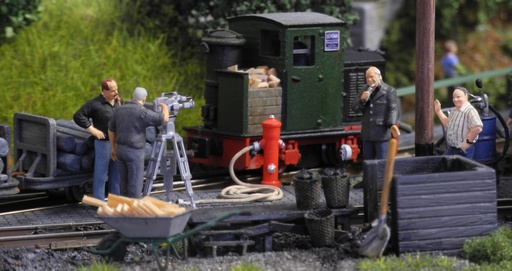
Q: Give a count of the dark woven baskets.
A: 3